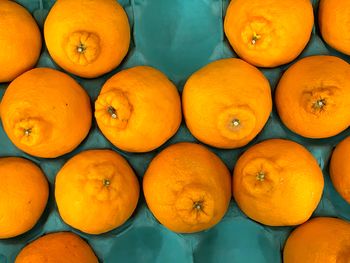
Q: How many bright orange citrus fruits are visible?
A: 15